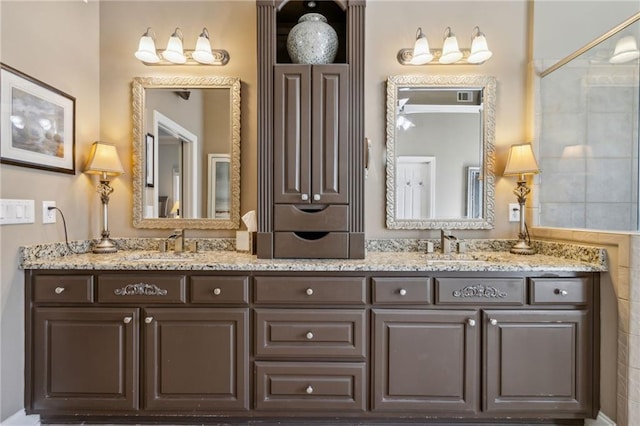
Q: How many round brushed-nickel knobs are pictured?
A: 13